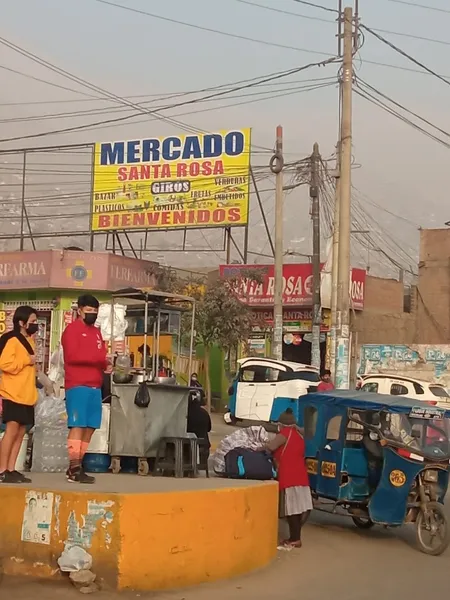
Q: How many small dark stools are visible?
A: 2